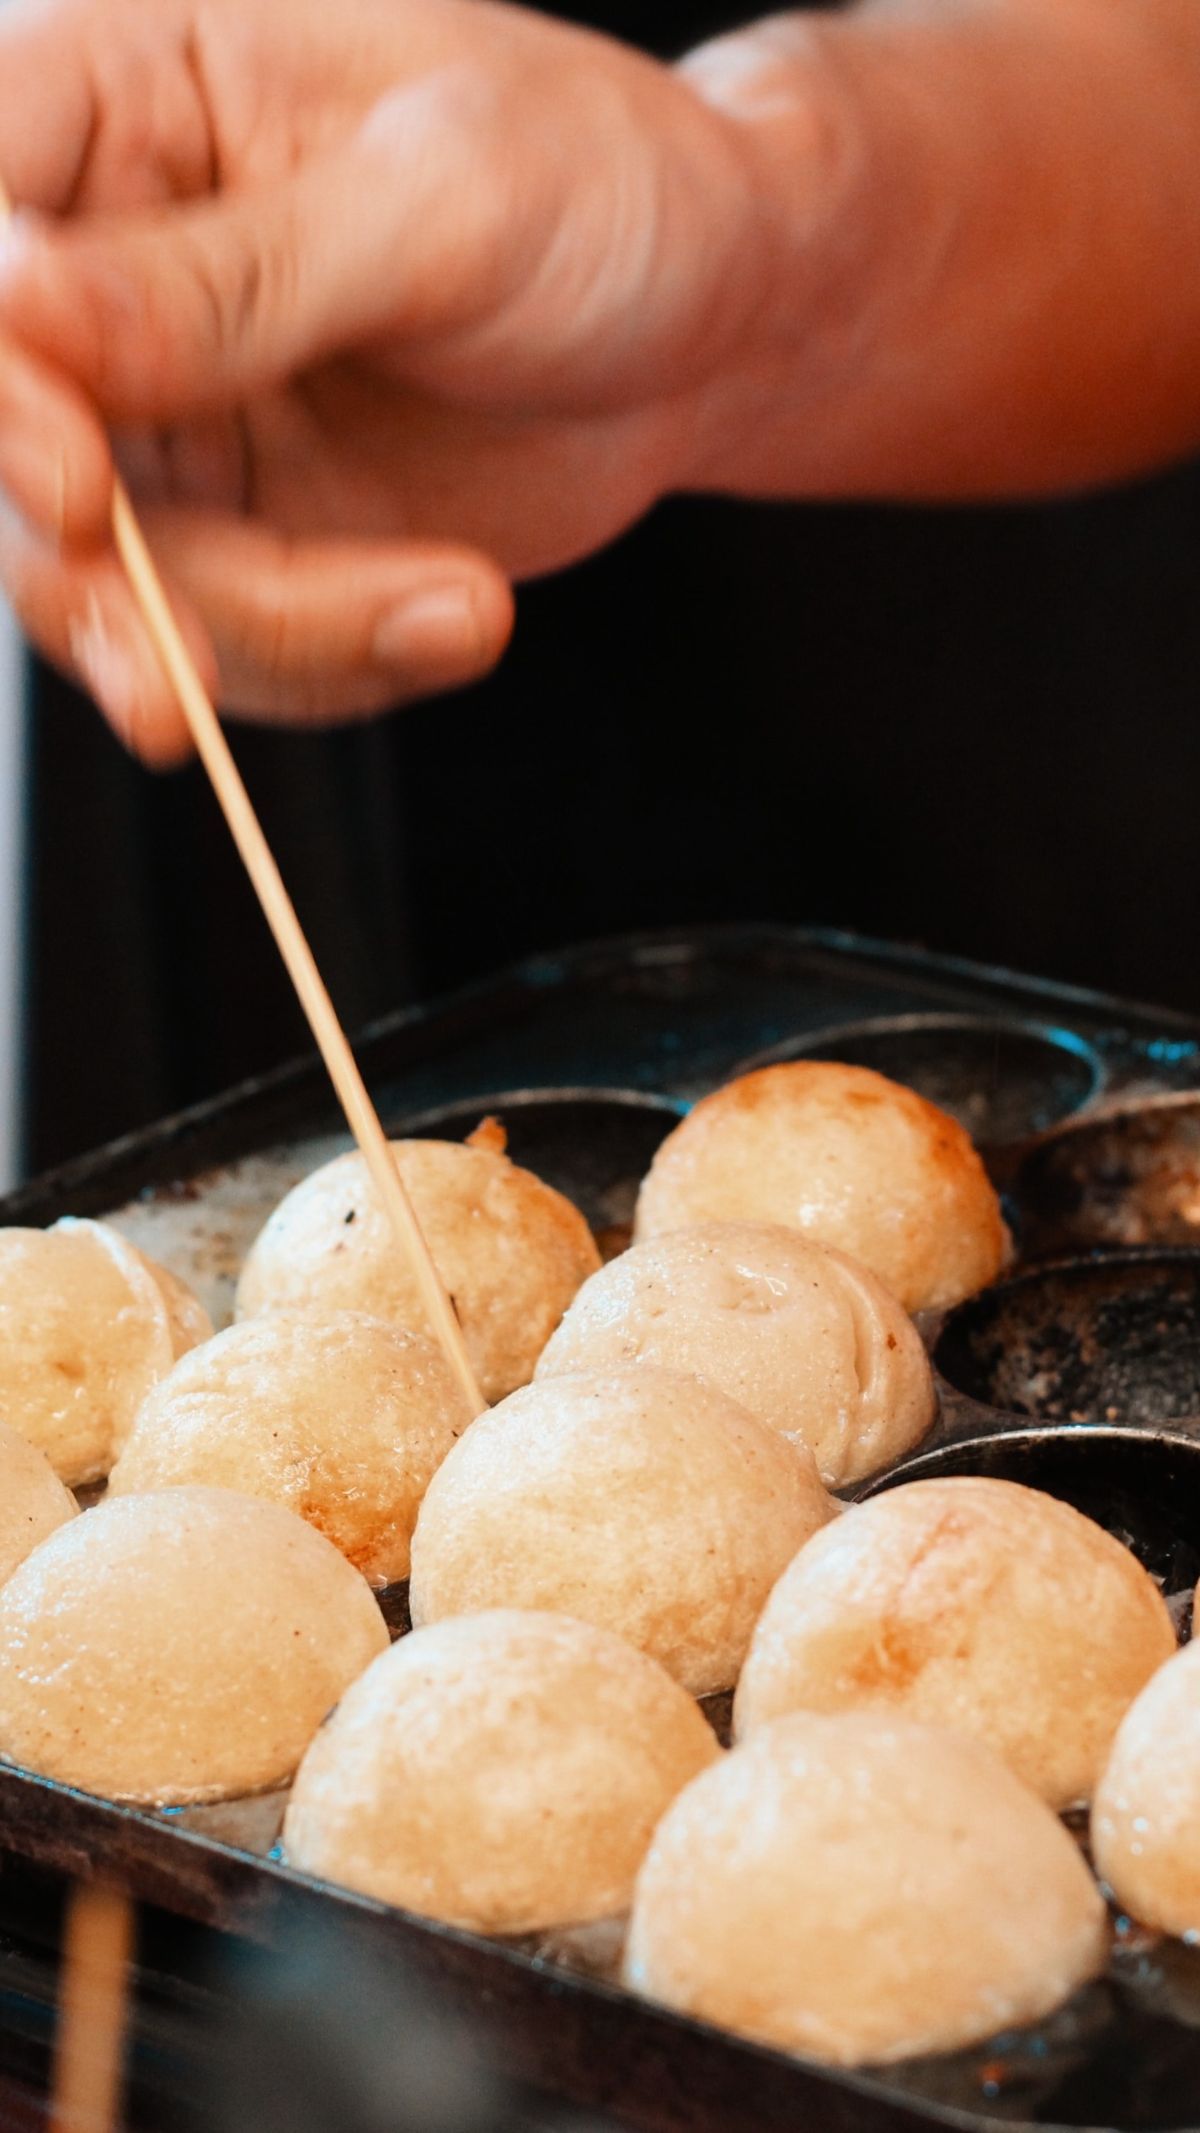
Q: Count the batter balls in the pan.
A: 12